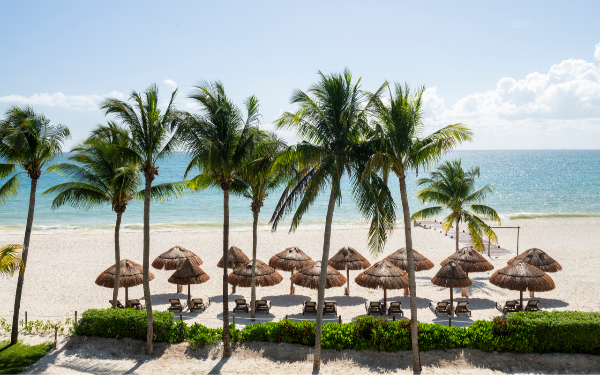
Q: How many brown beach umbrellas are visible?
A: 14